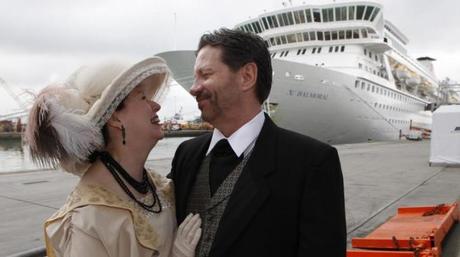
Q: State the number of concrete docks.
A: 1